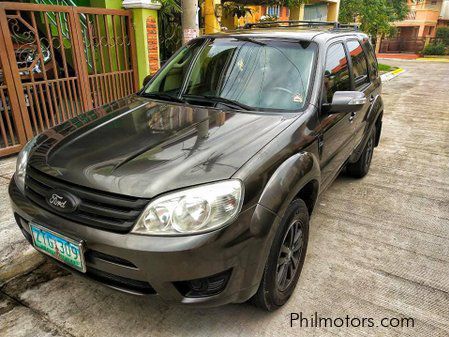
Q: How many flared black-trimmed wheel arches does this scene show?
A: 2